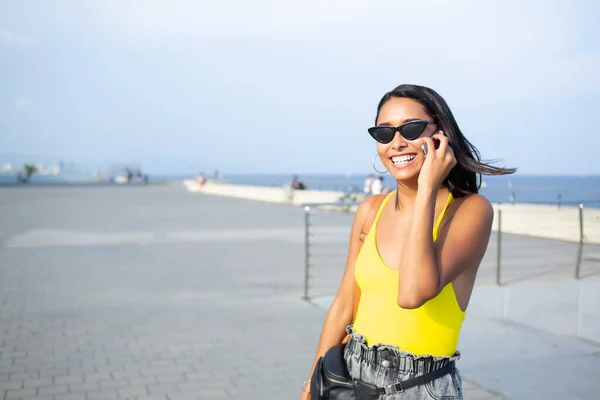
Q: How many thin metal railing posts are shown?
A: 3